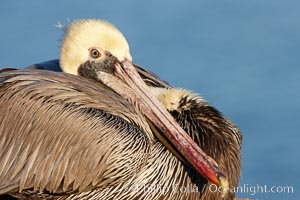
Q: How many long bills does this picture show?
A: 1